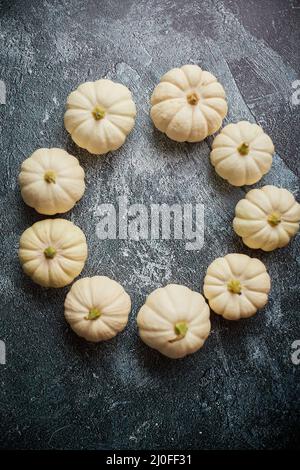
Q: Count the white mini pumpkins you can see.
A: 9